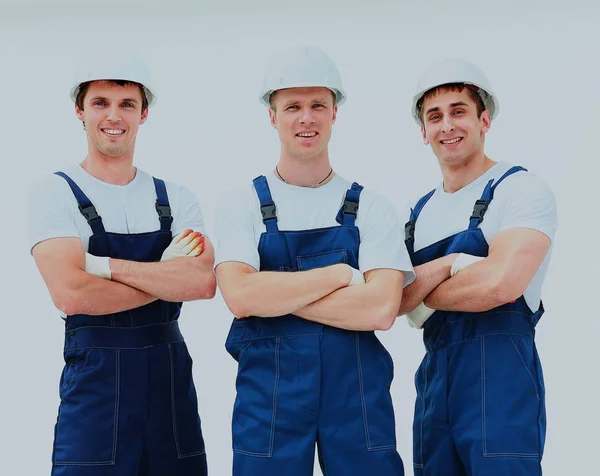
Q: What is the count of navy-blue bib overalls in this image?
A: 3